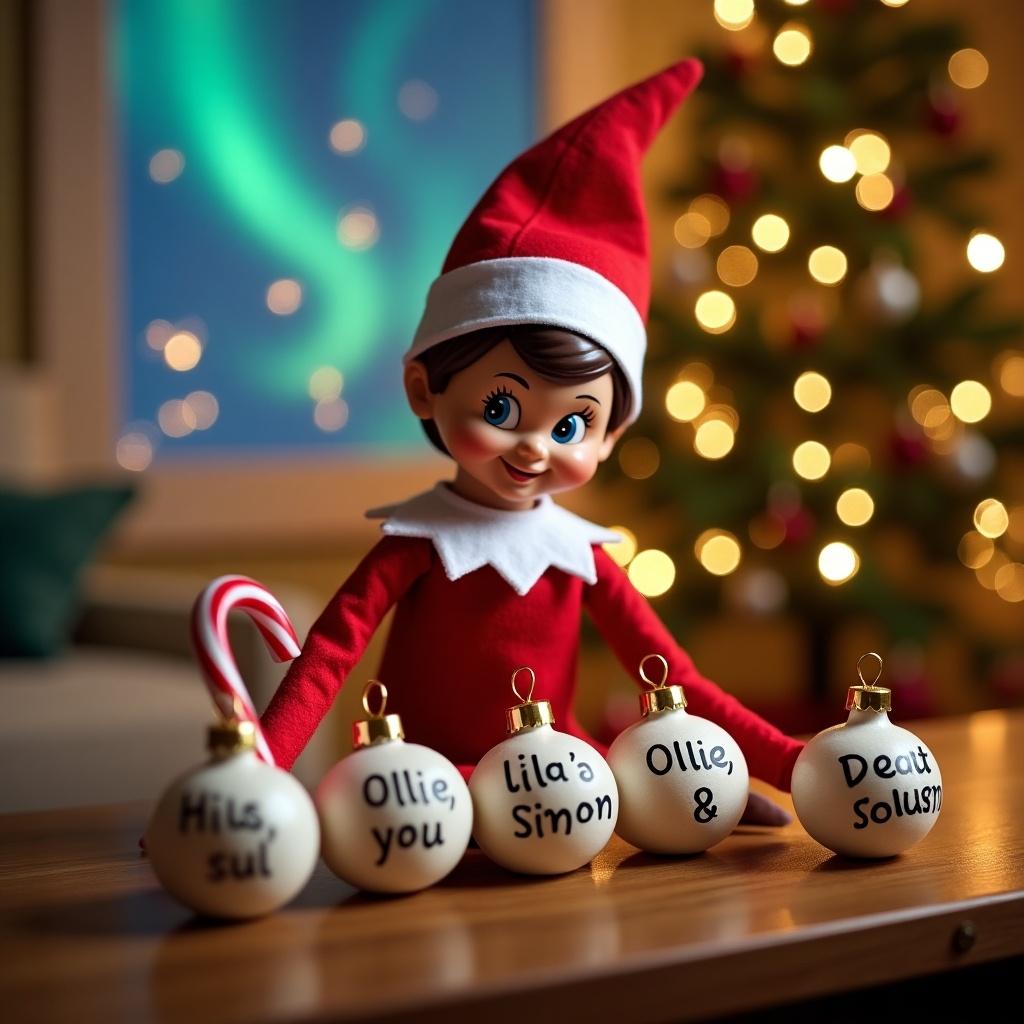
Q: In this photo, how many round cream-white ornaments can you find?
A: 5